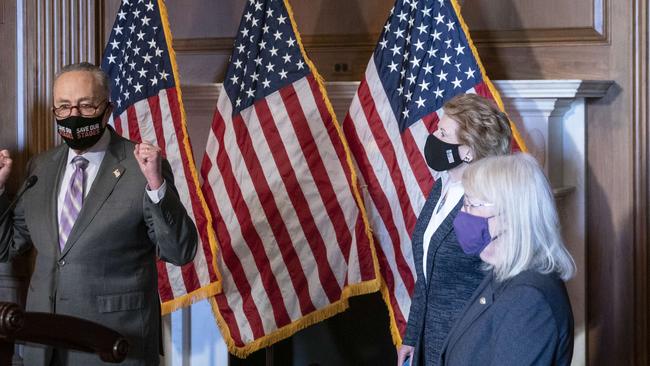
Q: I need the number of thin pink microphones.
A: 0